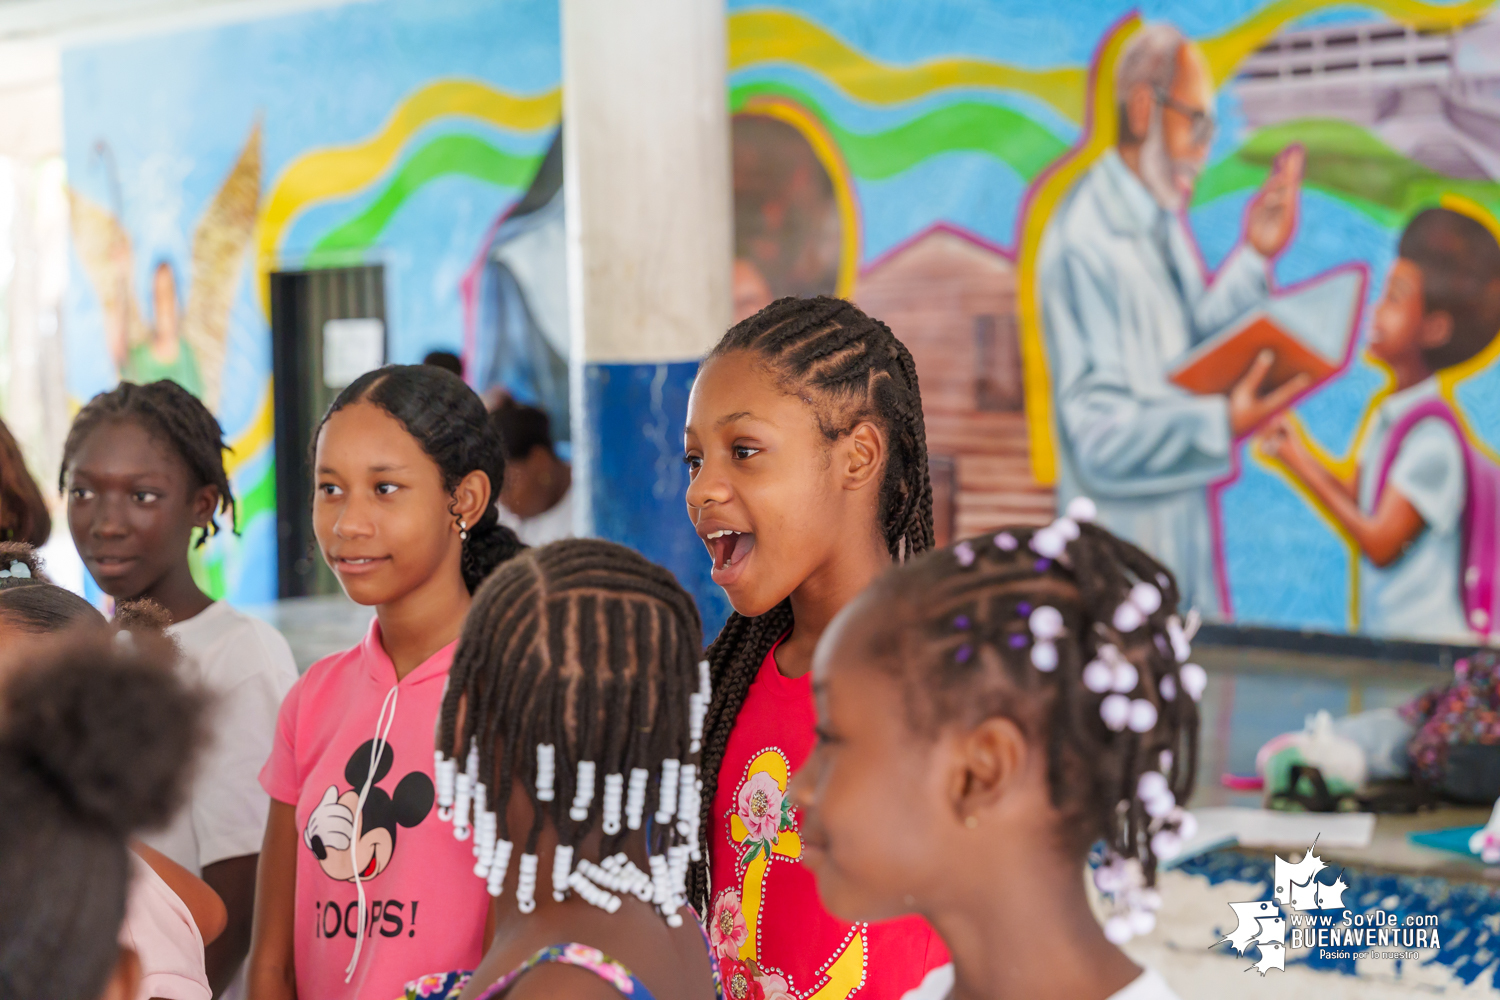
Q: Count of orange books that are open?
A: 1